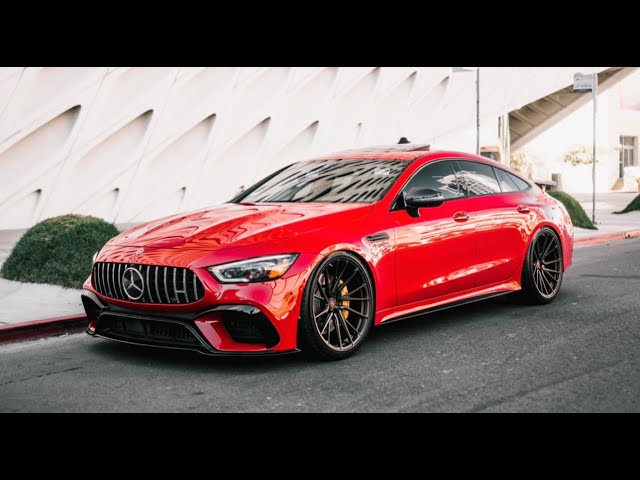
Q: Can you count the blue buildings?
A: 0